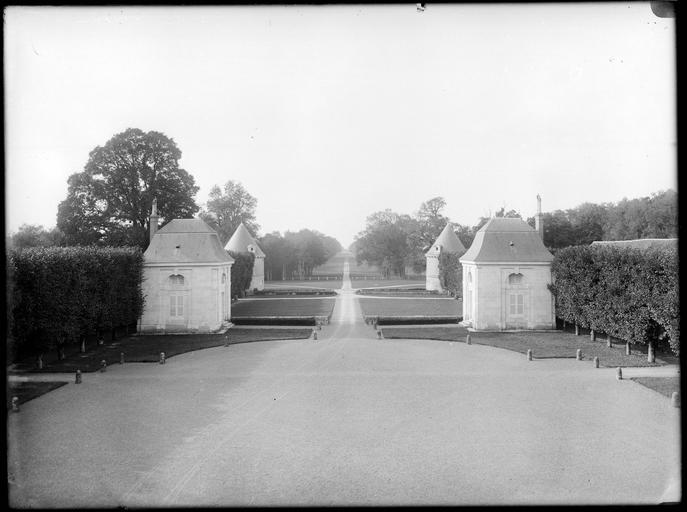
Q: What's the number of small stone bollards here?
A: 14